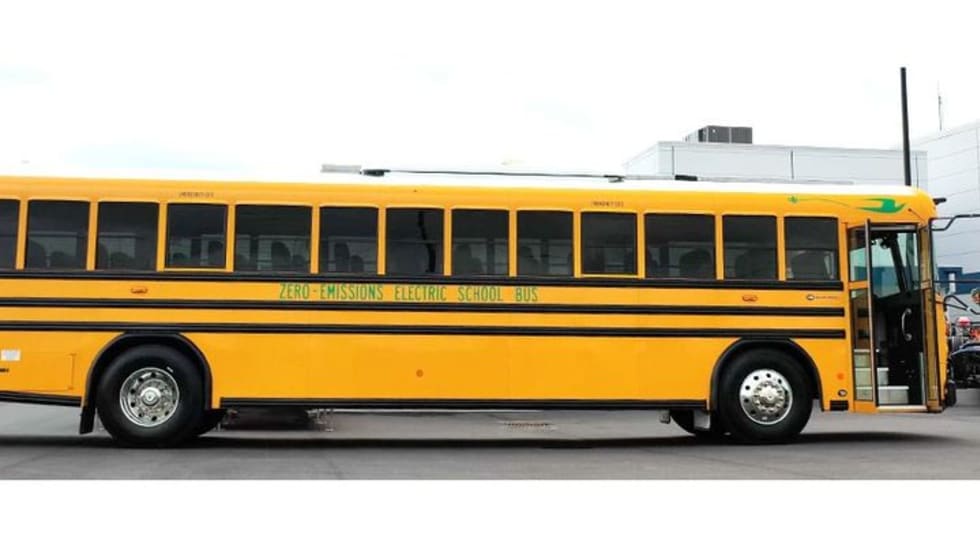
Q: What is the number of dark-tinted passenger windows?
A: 13